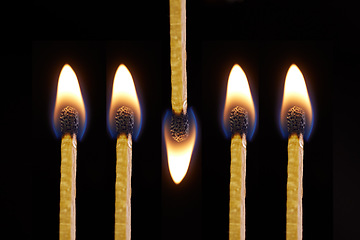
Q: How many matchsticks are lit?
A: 5